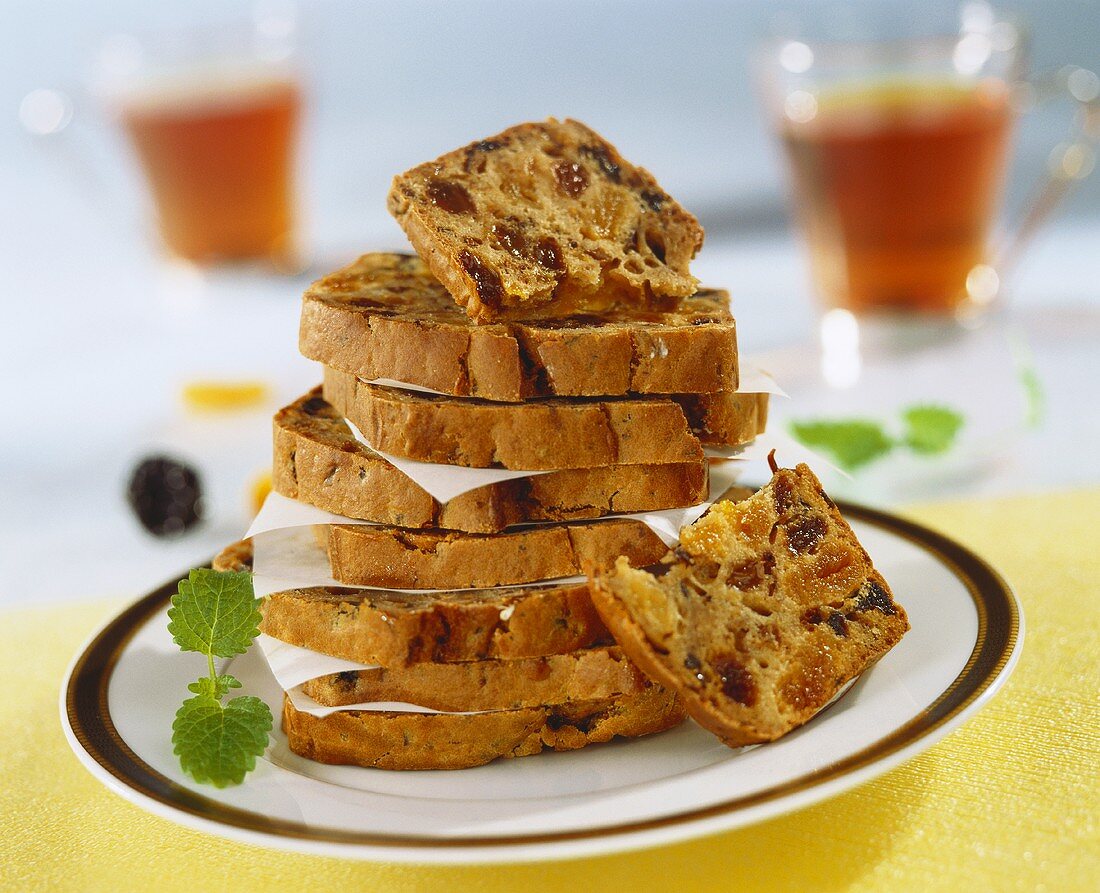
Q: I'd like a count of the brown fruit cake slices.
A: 9